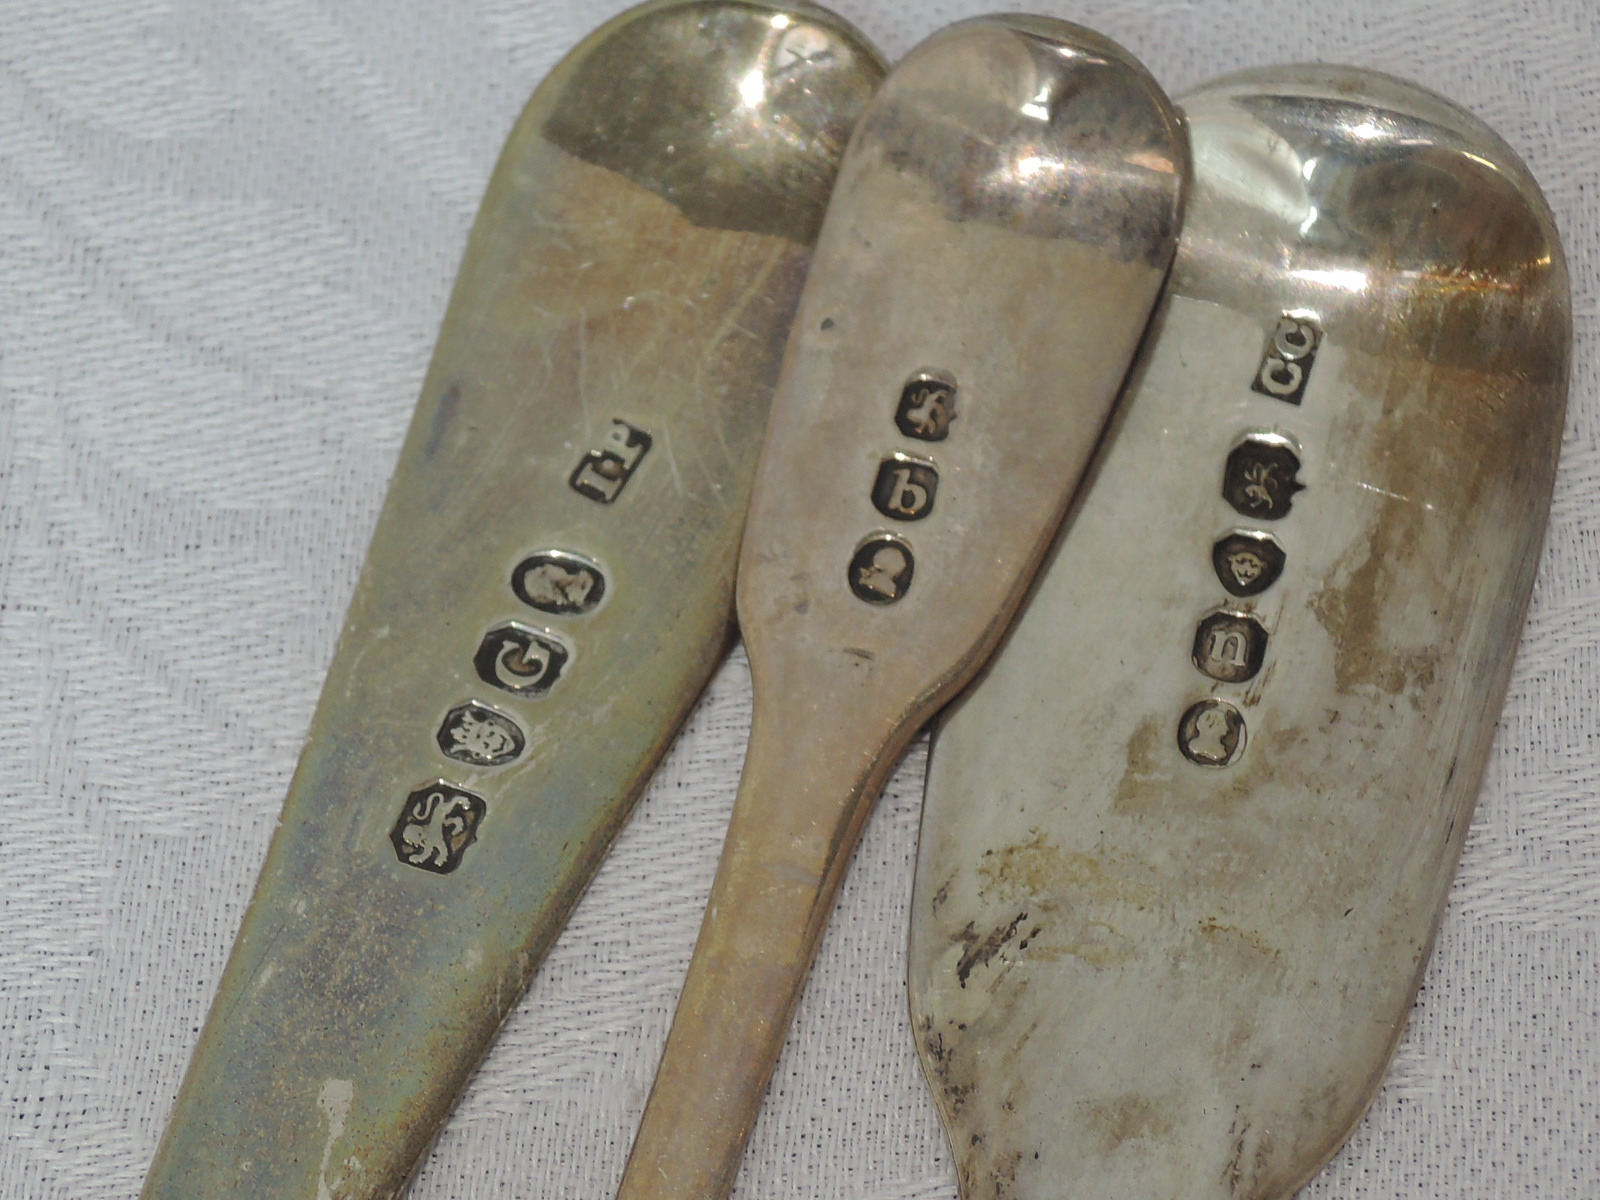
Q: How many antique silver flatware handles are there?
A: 3